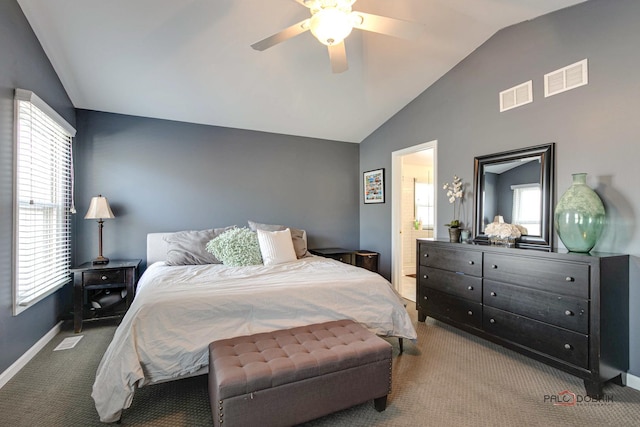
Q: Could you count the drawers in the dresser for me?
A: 6